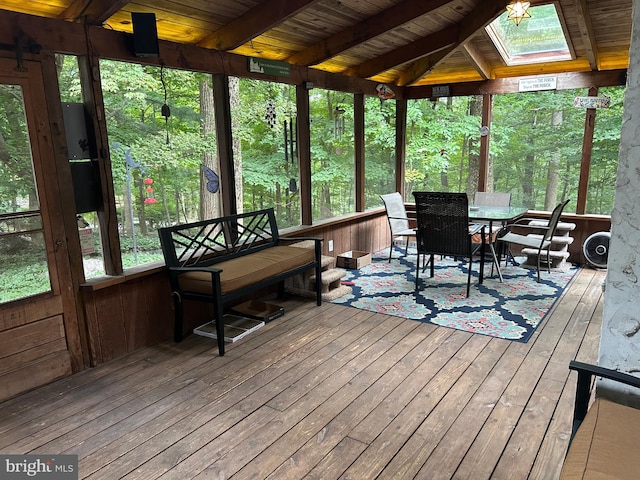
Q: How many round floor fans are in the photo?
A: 1